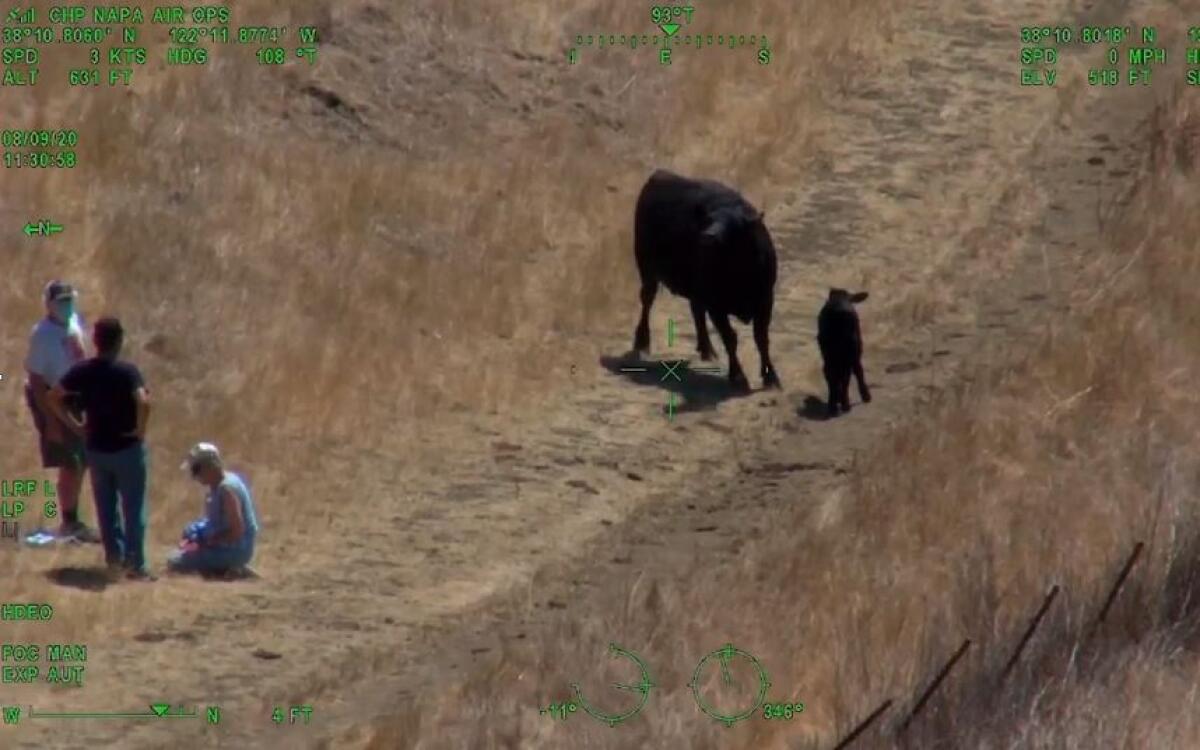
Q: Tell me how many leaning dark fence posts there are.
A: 4